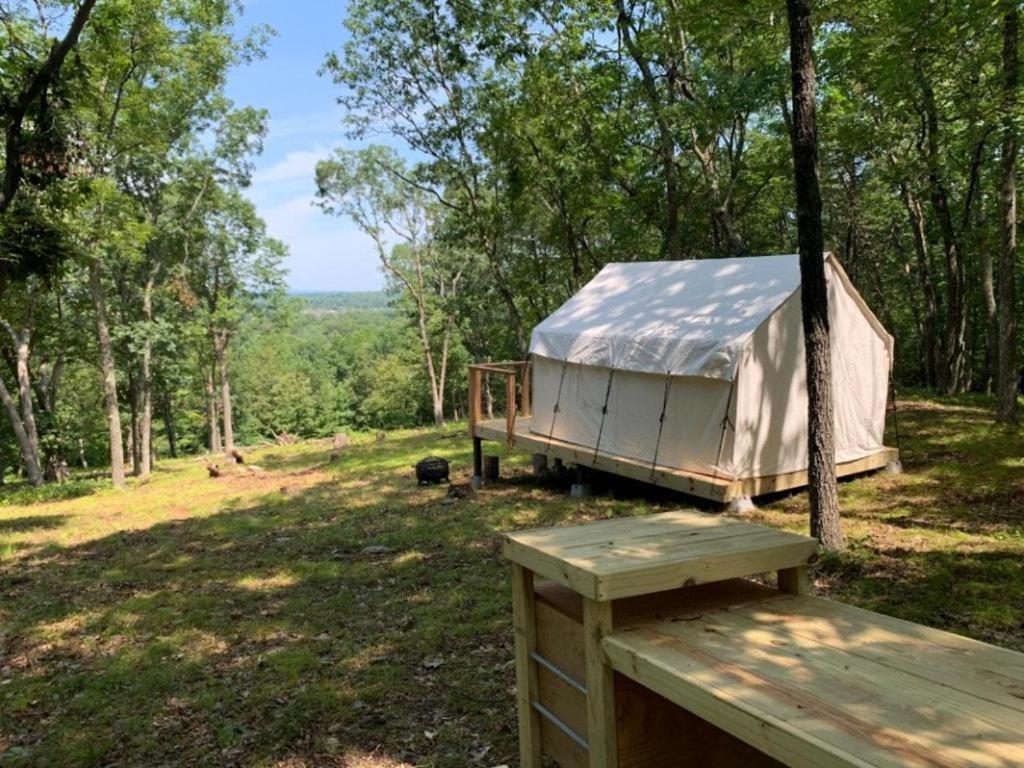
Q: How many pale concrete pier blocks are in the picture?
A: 4